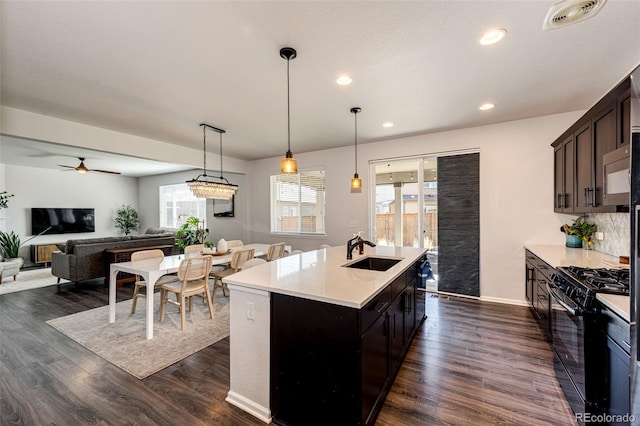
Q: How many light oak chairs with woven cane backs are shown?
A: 6